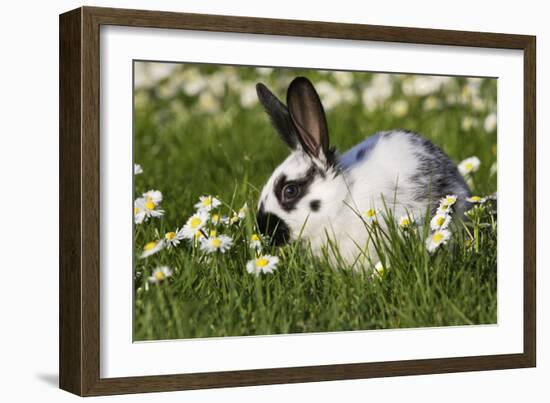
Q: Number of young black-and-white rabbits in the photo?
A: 1